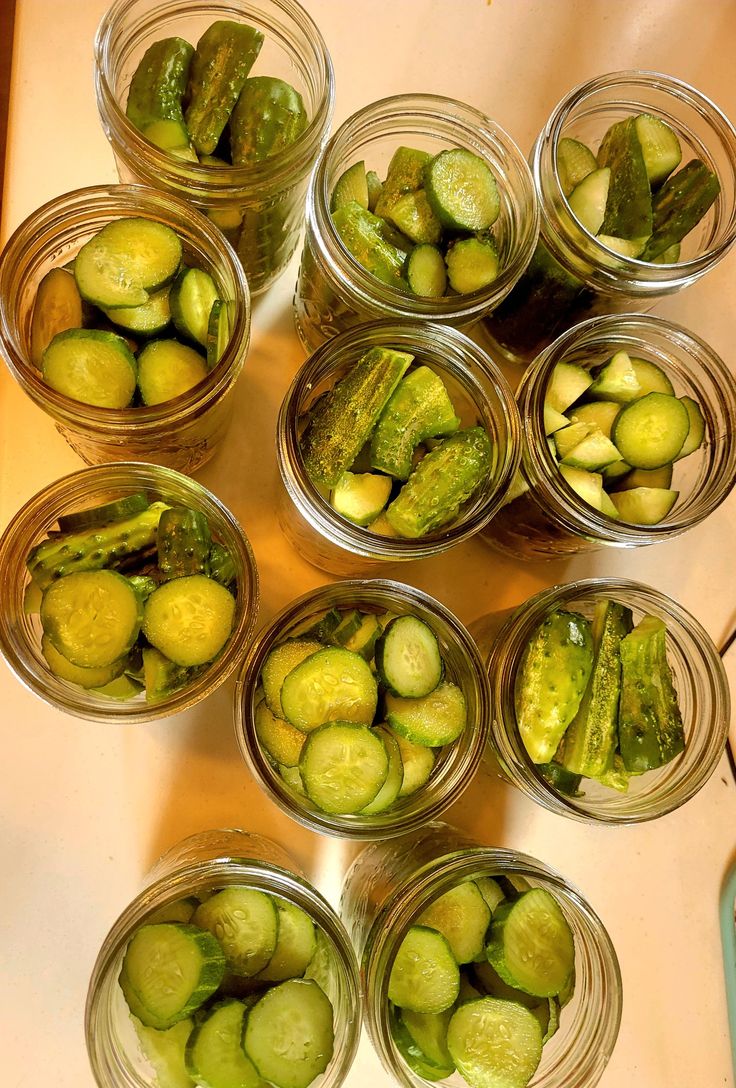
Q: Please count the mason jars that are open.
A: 11